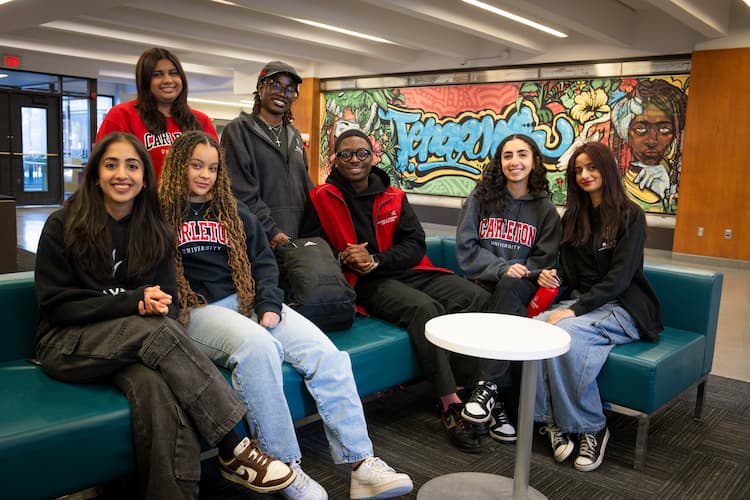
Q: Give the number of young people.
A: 7